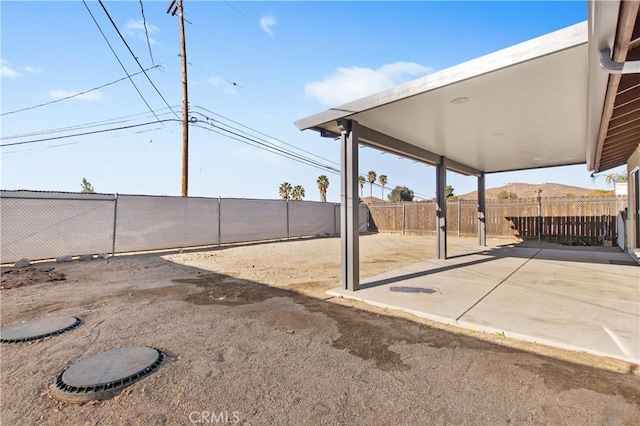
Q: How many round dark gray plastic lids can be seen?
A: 2